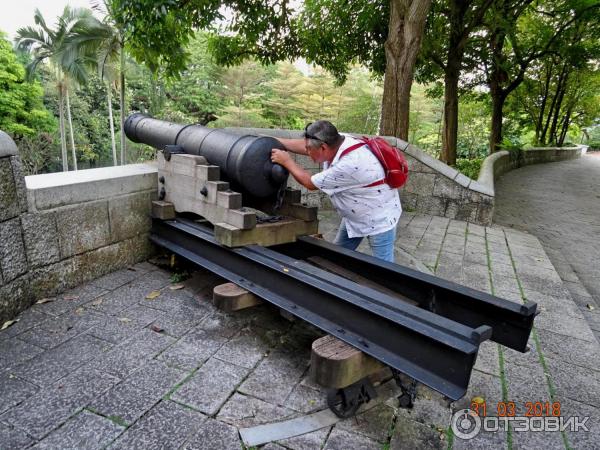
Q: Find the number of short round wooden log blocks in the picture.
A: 2